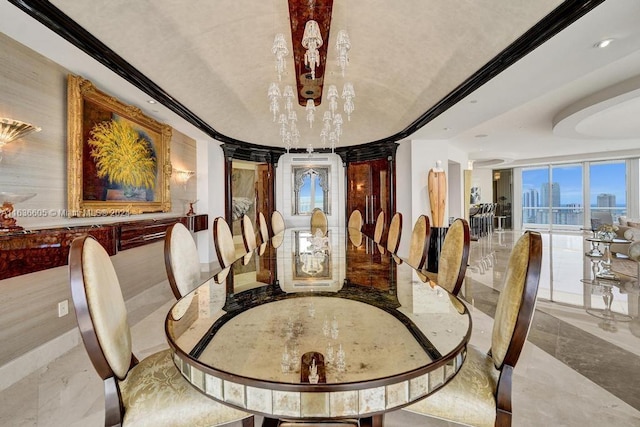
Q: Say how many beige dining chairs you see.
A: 13